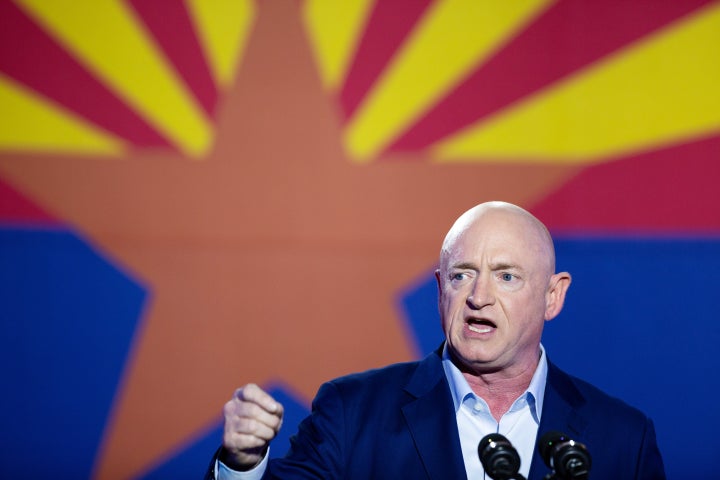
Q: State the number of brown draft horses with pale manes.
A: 0